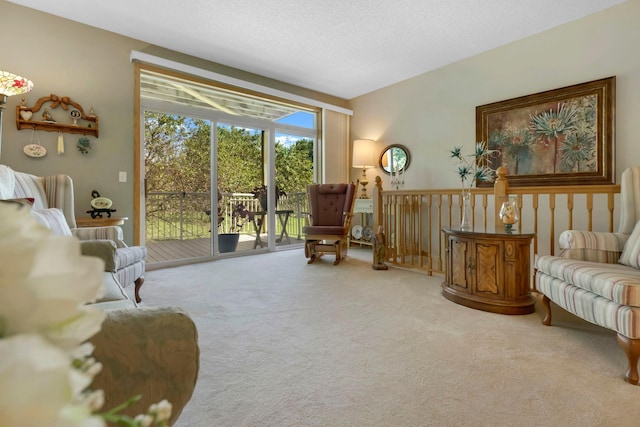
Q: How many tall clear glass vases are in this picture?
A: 1